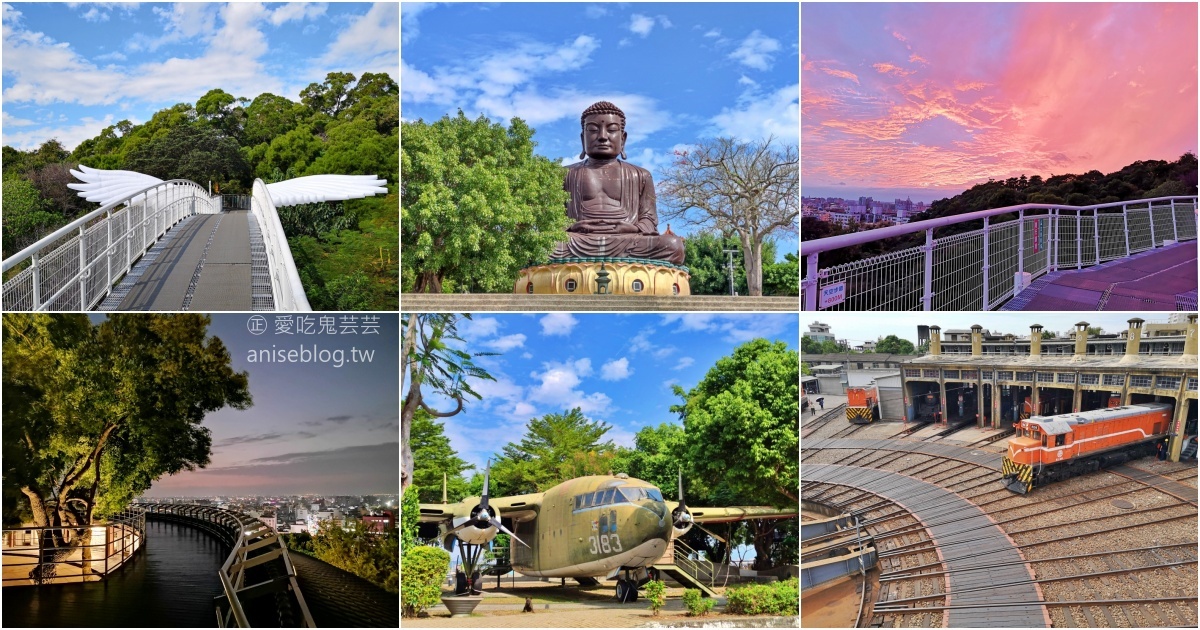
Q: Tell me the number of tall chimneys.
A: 6